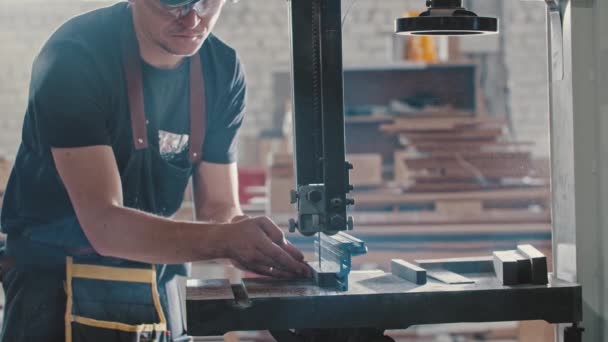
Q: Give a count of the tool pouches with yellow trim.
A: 1